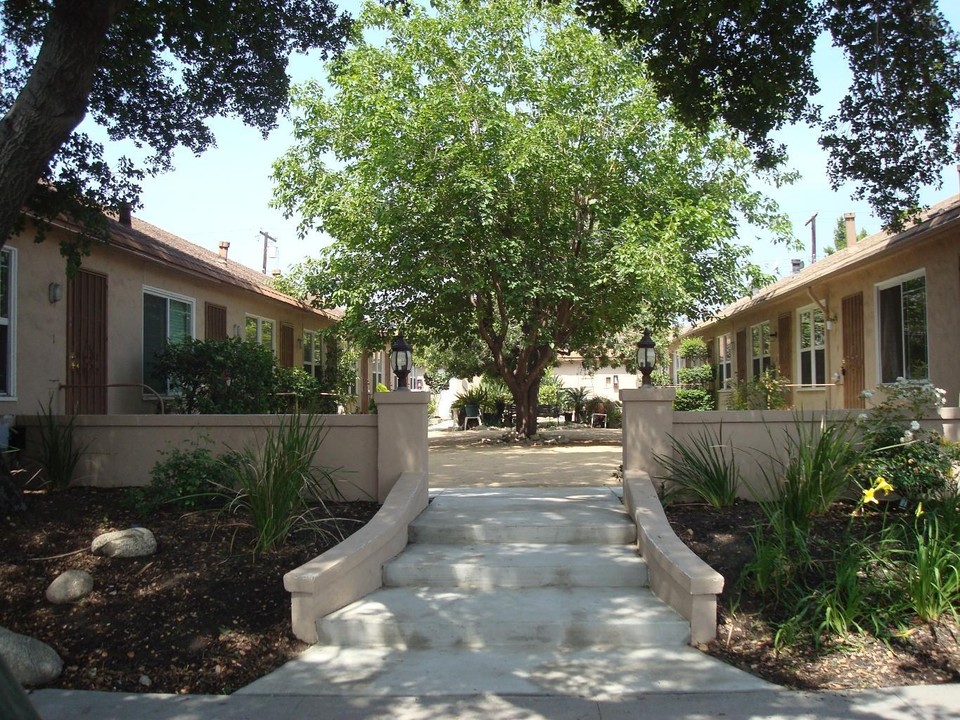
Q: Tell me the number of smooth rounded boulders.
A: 3